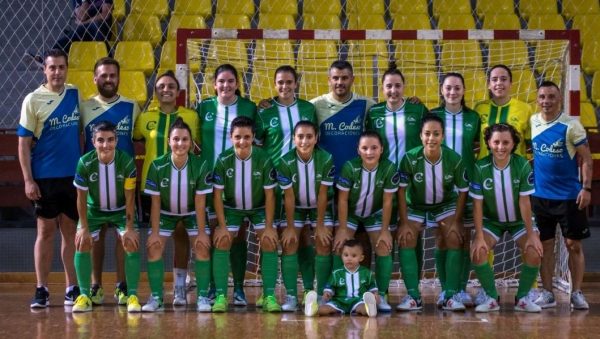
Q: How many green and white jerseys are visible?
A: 12